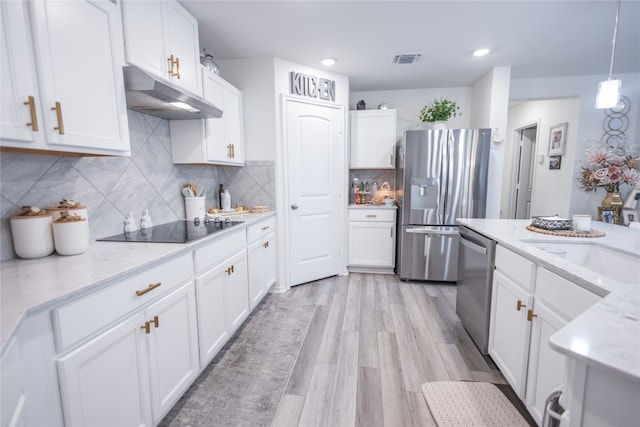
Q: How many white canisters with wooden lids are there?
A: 3